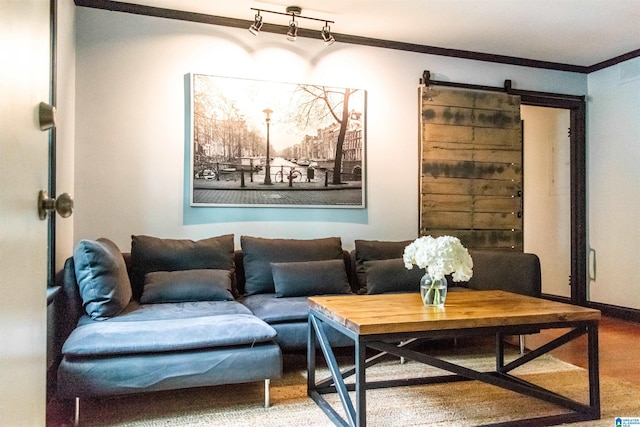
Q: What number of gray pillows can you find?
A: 7